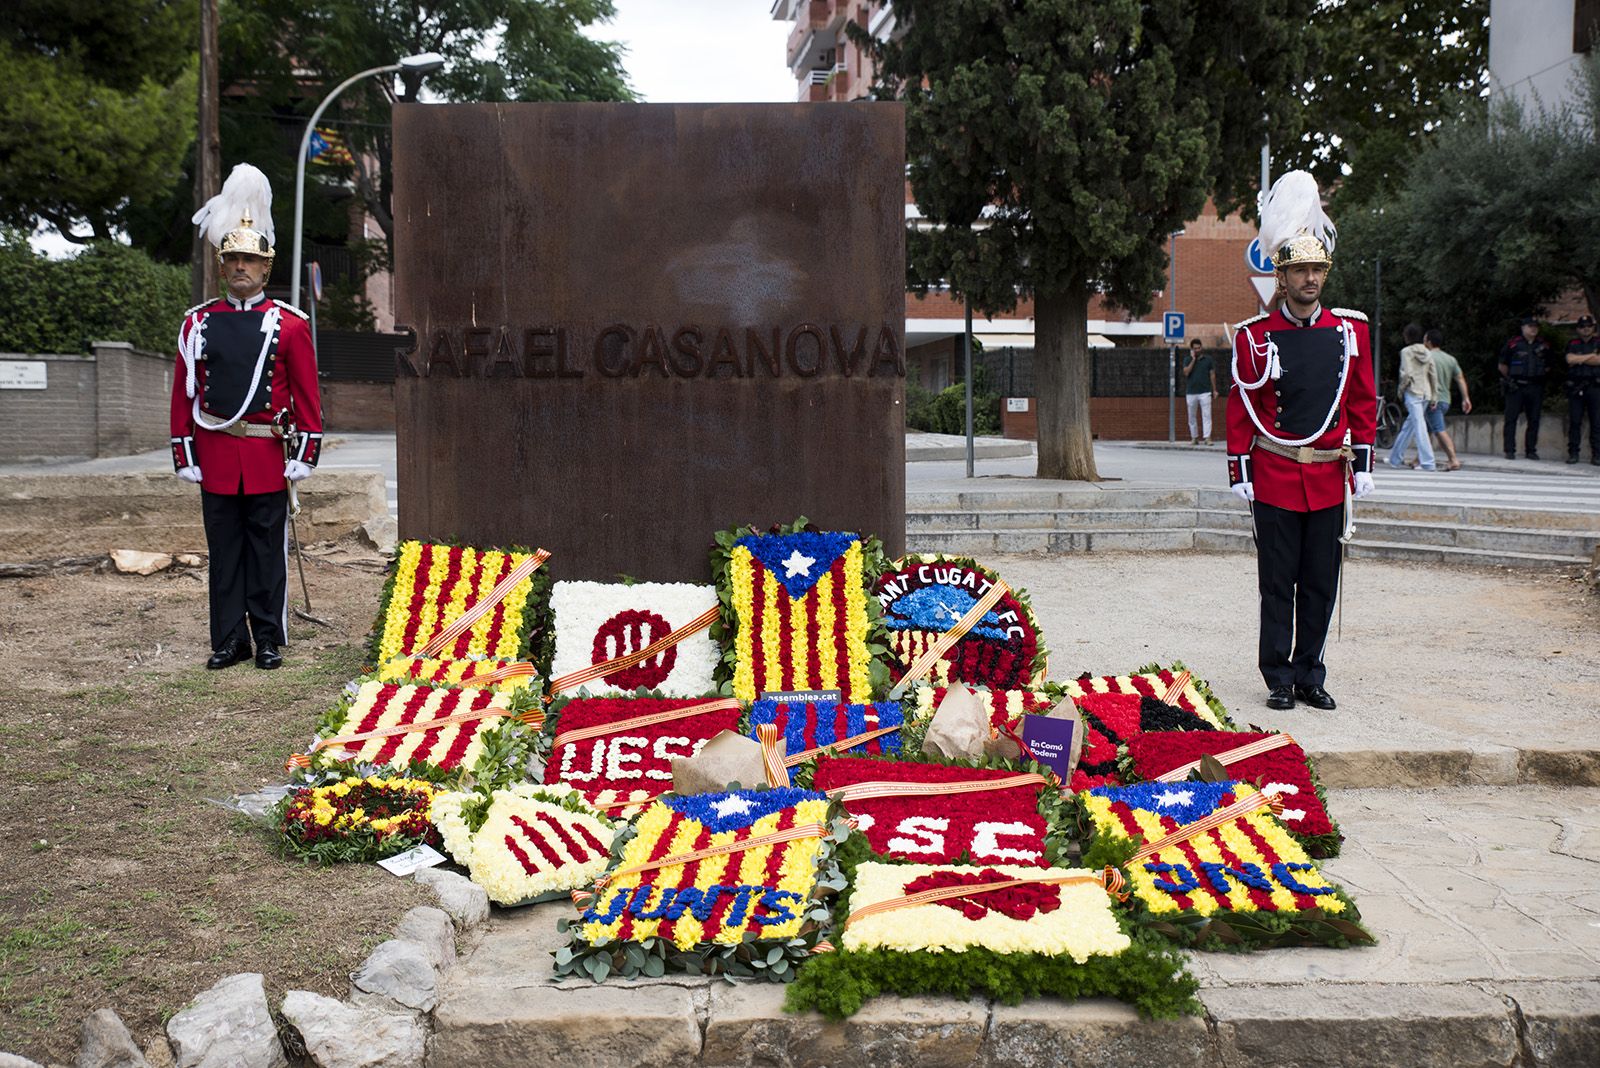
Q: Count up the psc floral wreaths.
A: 1